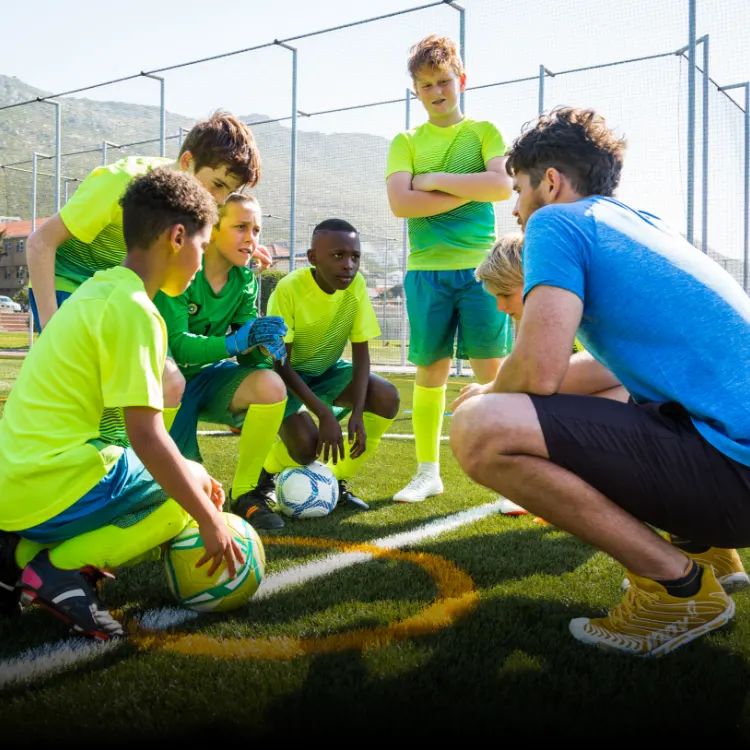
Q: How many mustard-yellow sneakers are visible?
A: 2